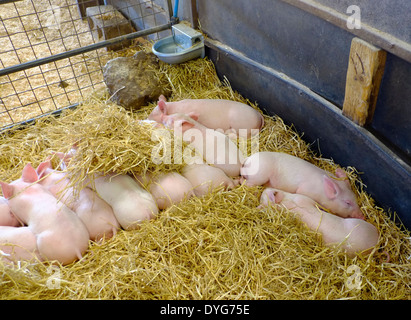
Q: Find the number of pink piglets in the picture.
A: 11